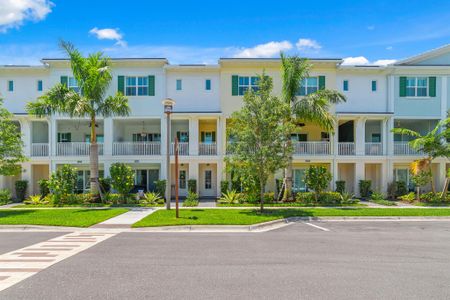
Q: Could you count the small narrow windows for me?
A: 6